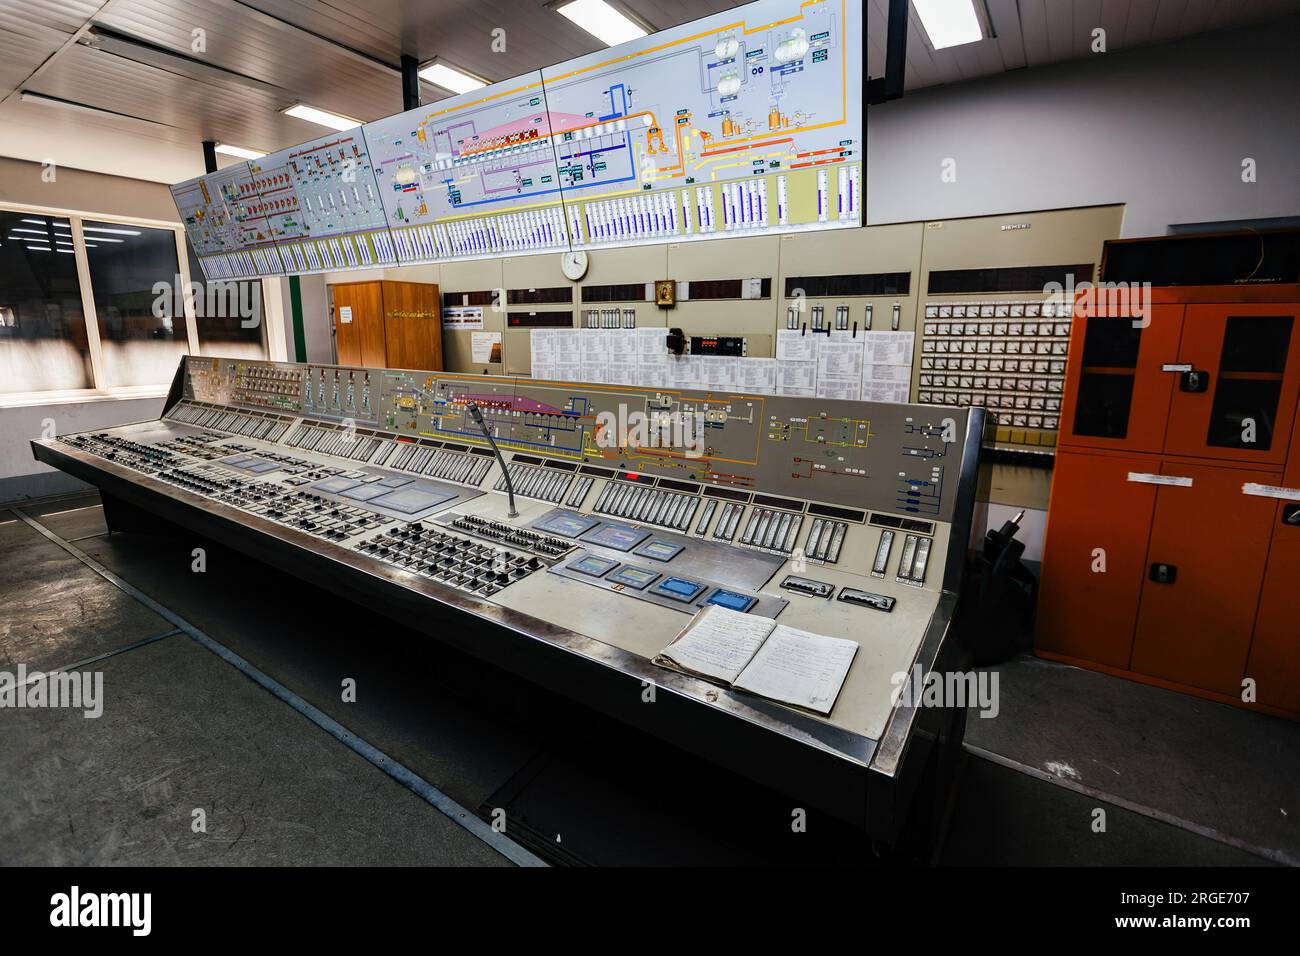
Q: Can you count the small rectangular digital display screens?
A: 14